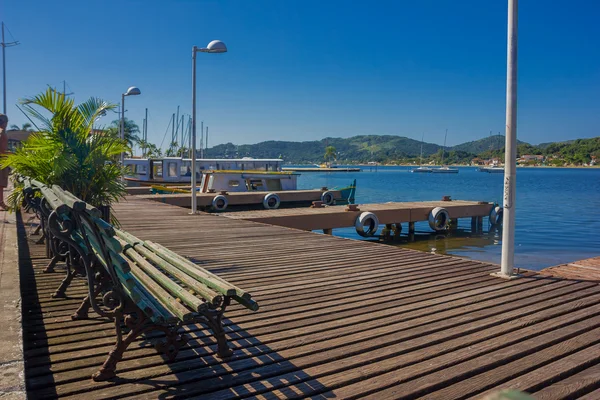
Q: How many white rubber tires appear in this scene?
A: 6